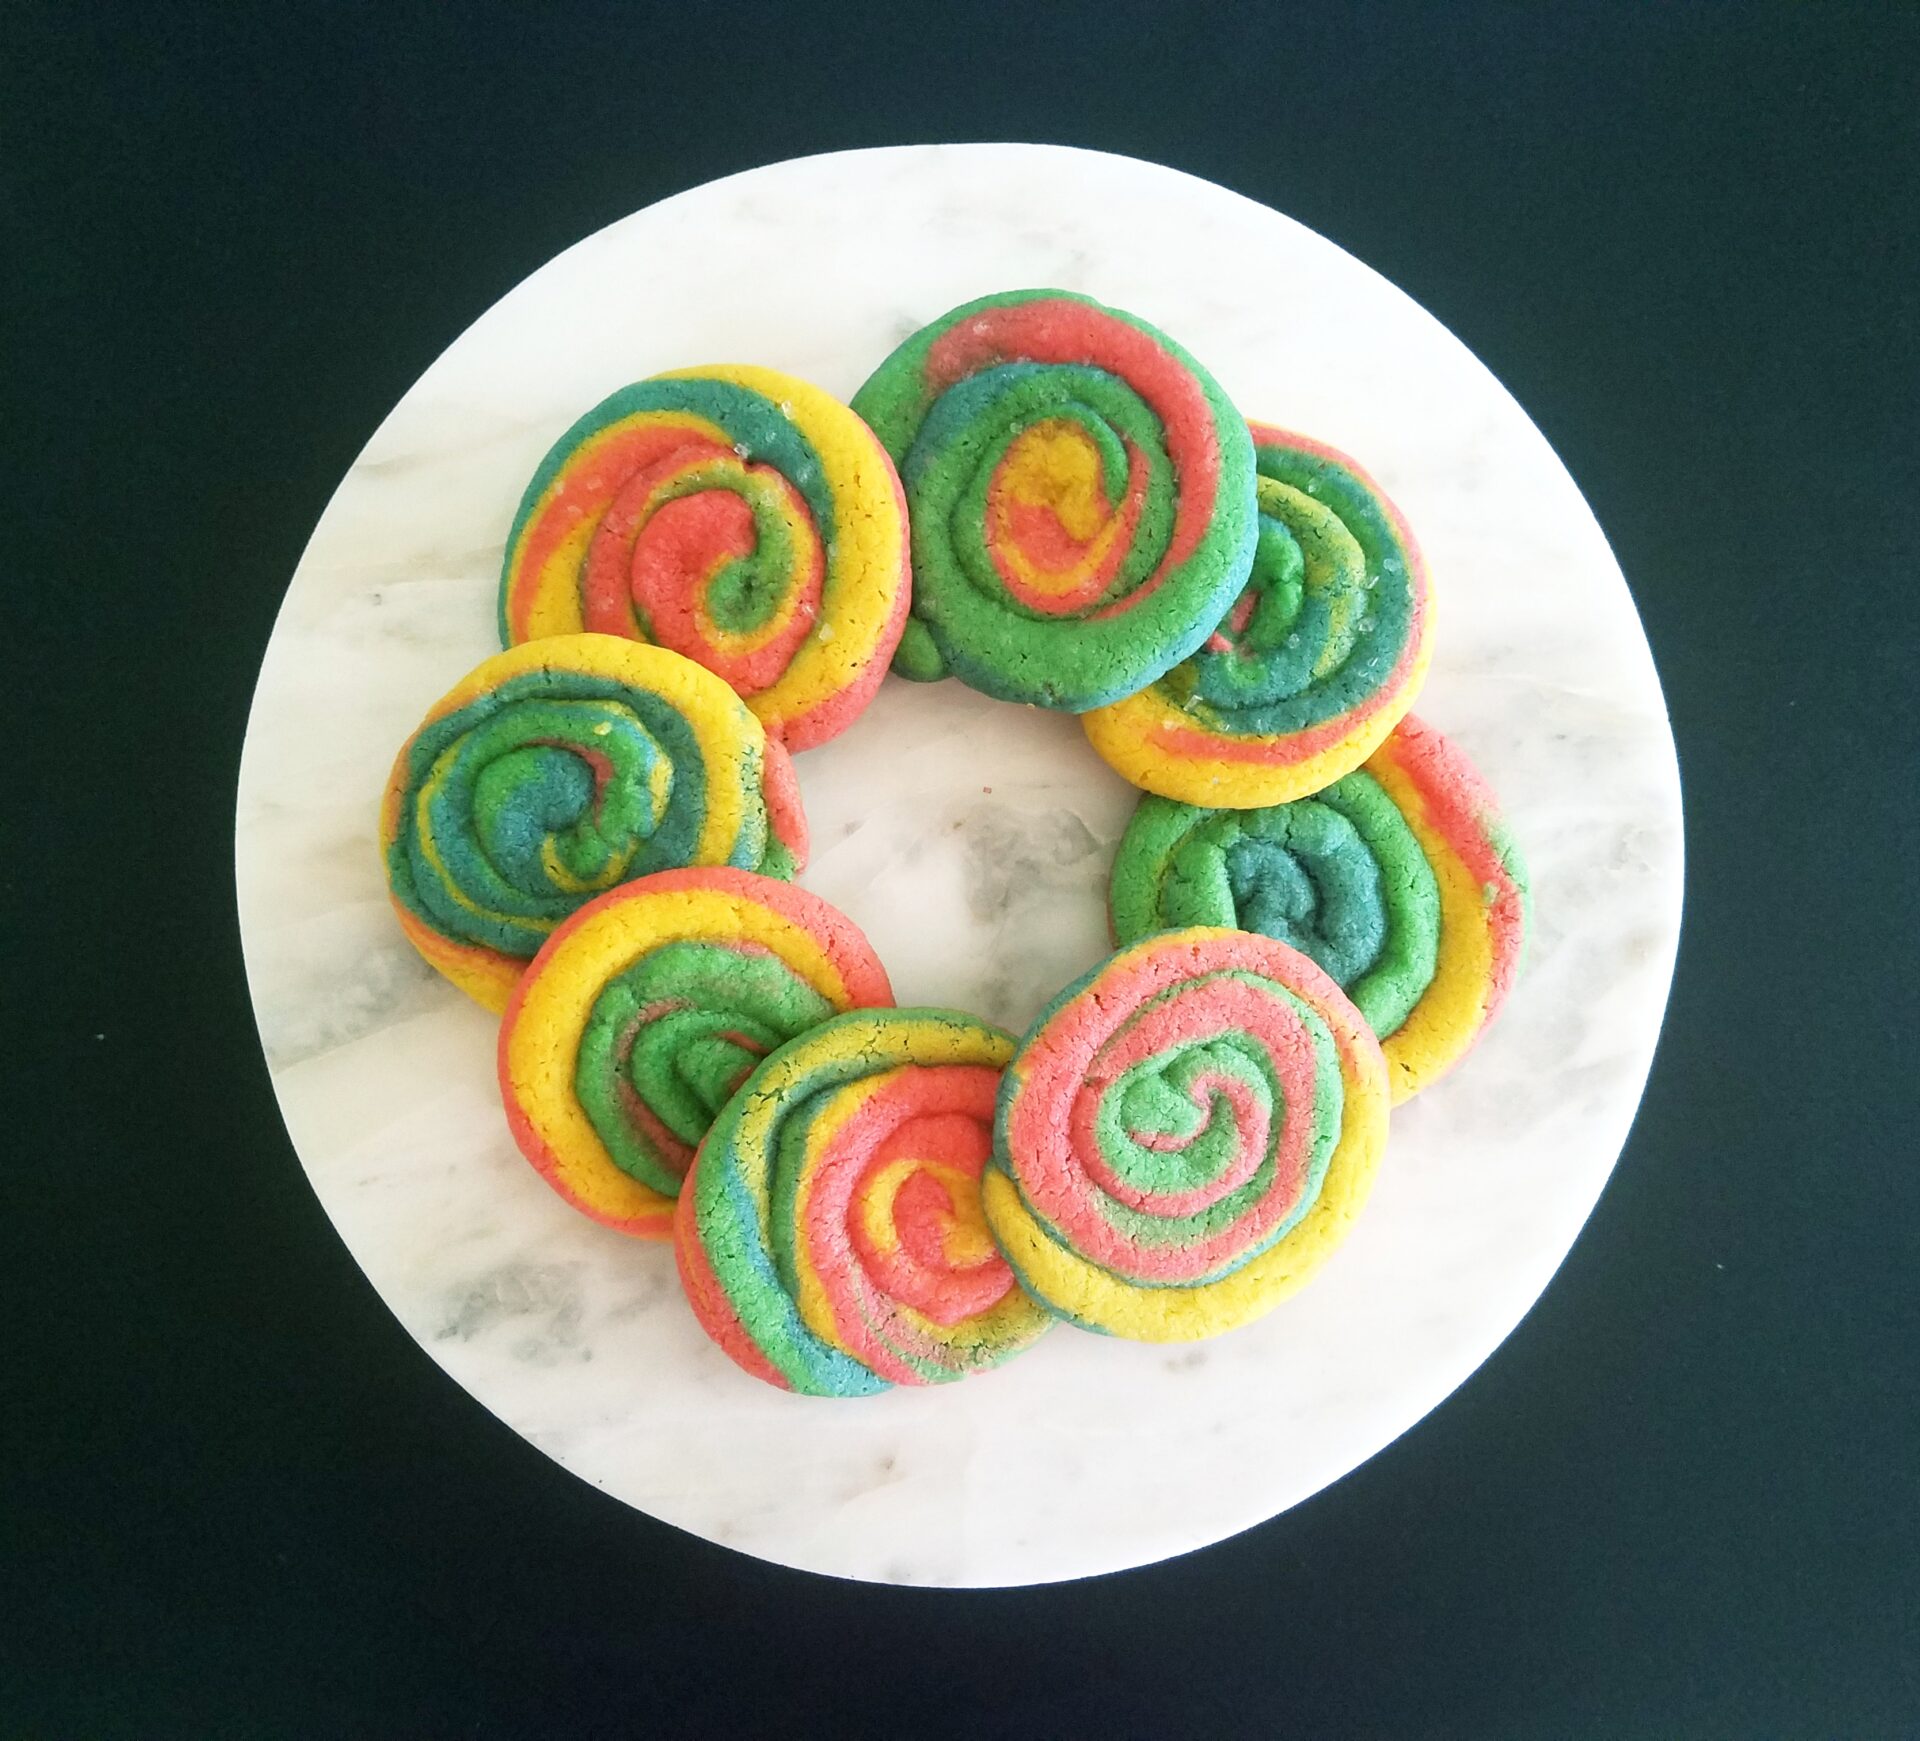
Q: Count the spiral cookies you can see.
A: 8